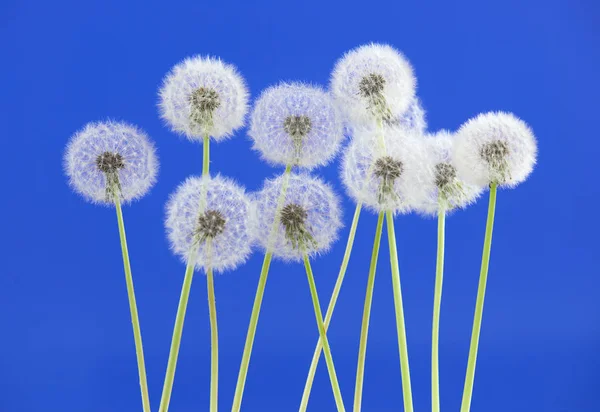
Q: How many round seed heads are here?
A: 10